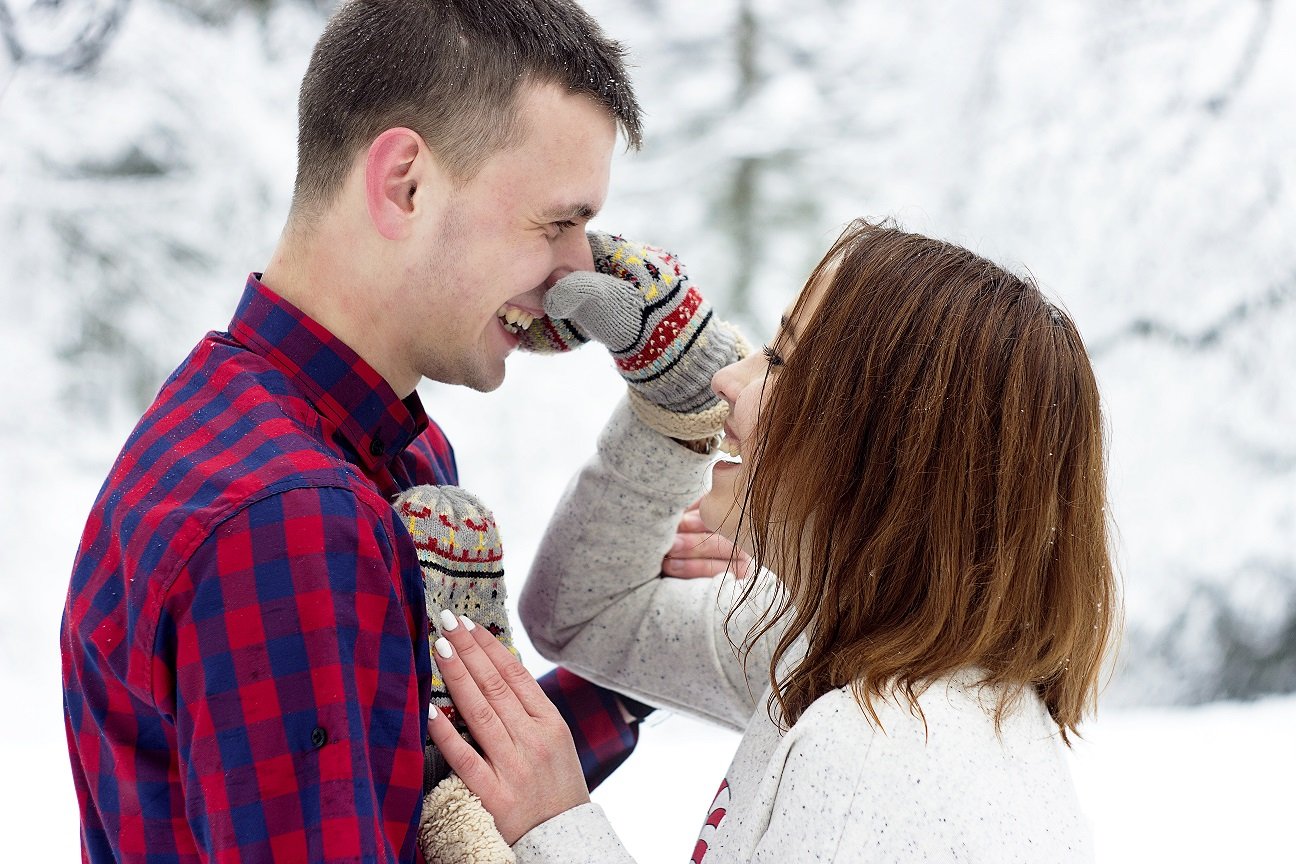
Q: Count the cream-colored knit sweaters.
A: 1